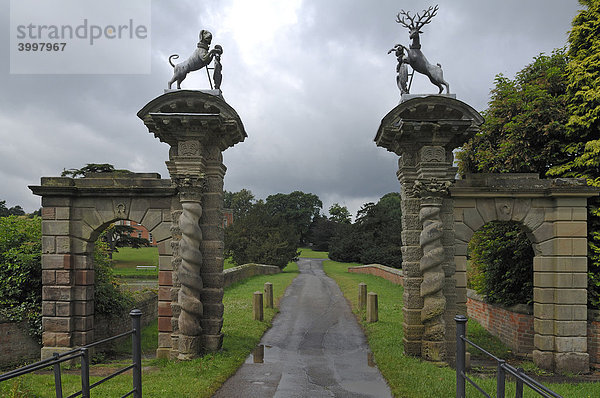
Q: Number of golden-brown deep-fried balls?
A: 0